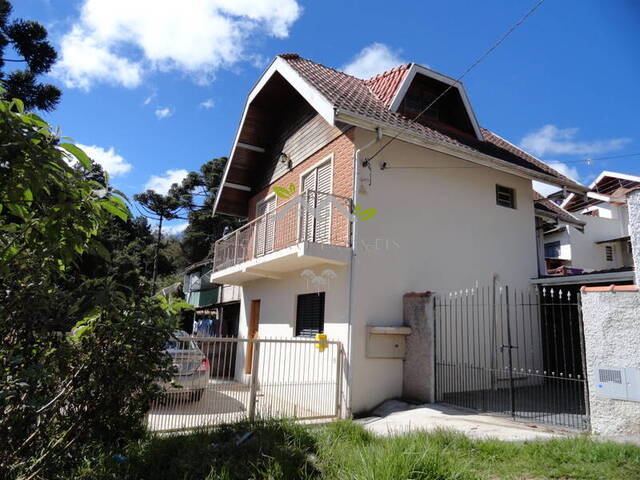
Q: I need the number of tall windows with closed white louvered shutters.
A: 2